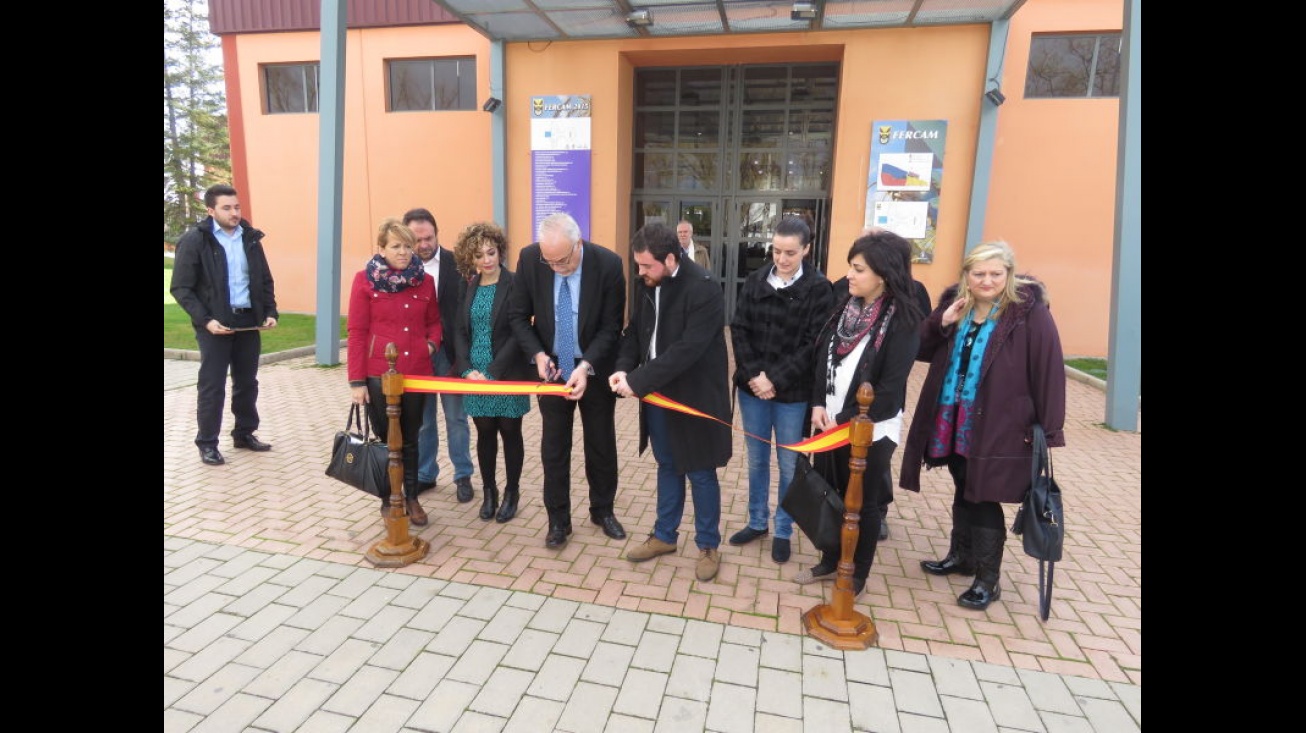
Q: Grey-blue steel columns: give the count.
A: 4